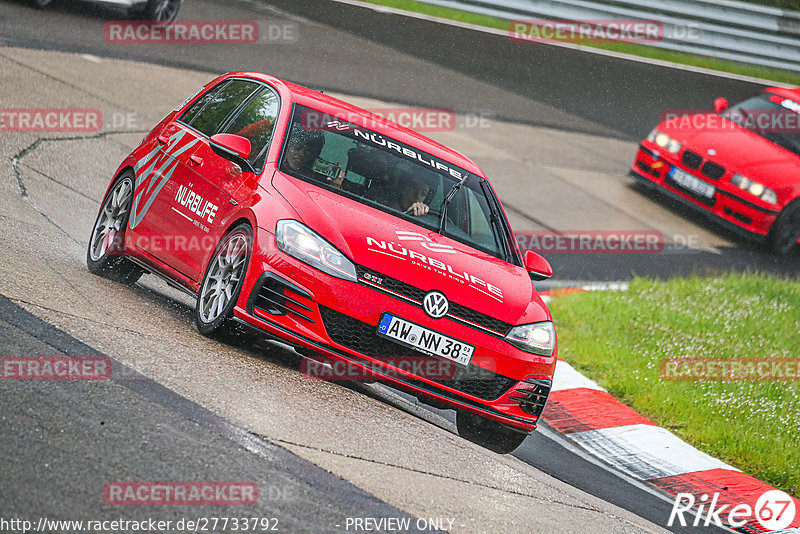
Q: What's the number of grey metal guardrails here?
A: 1